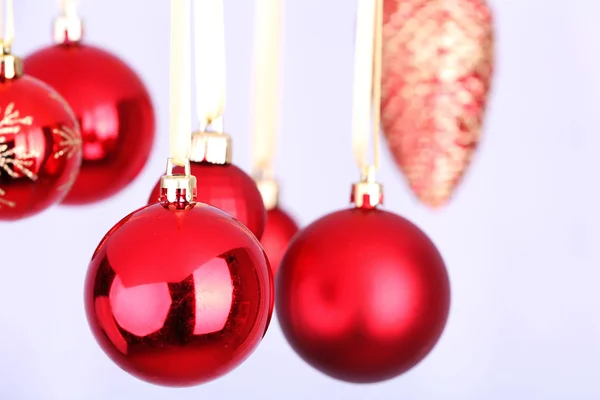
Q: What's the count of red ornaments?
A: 7